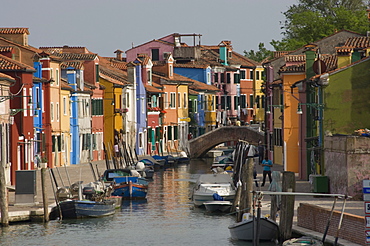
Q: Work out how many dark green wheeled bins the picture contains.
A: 1